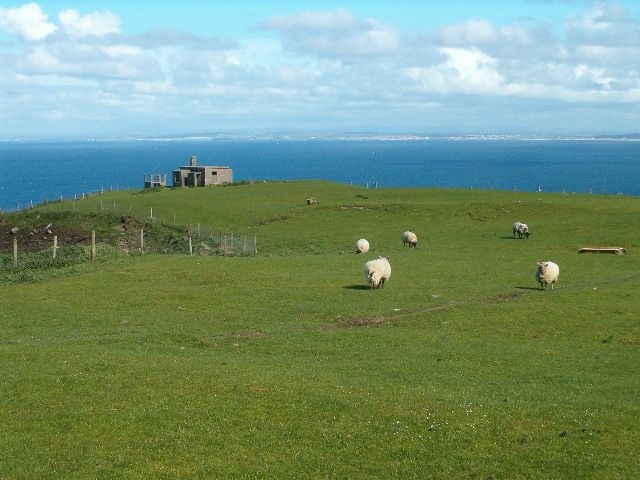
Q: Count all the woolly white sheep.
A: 5